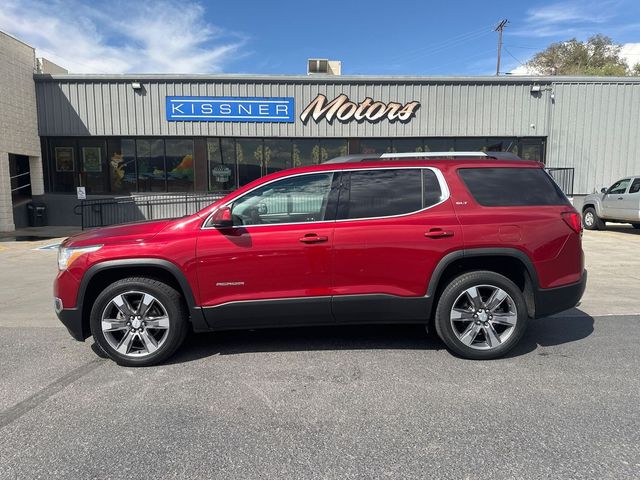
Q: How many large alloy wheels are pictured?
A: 2